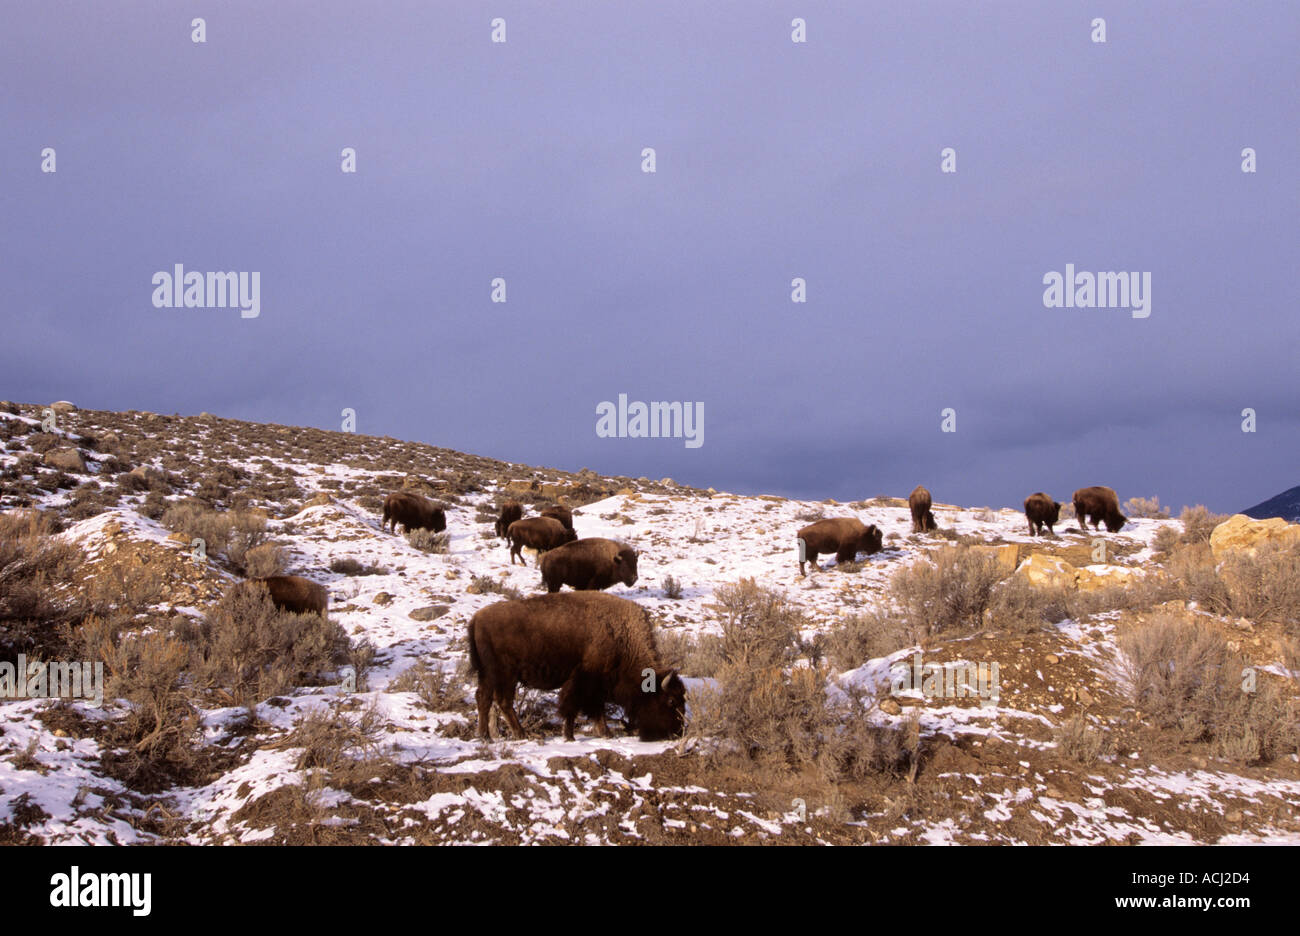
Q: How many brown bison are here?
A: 11